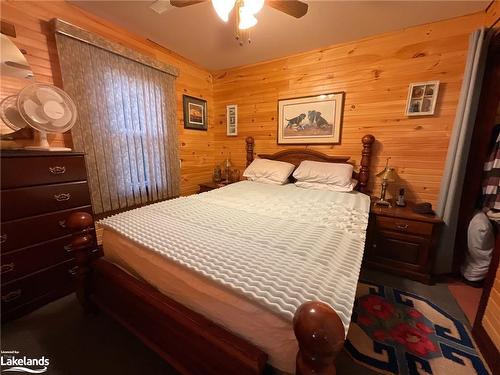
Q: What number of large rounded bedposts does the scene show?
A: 4